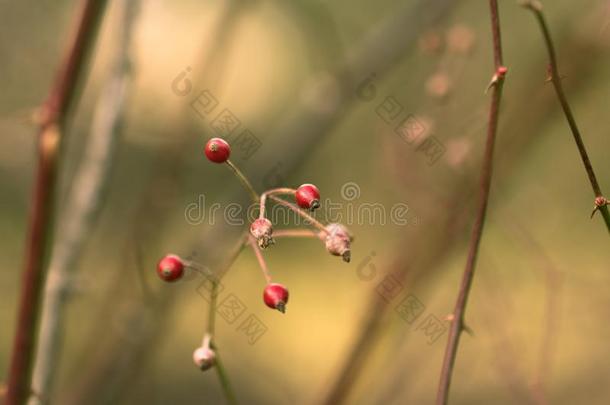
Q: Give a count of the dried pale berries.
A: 3